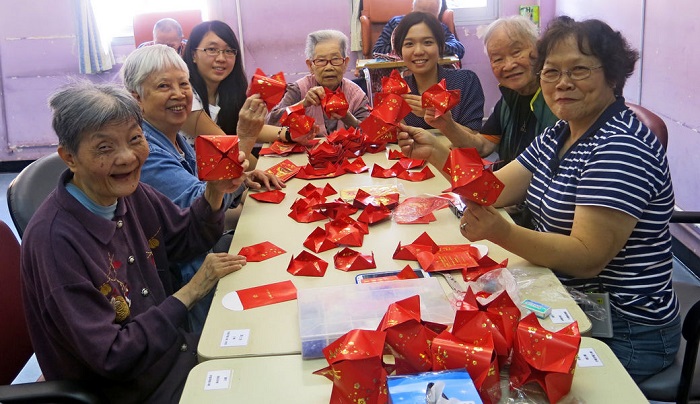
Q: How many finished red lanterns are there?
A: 13